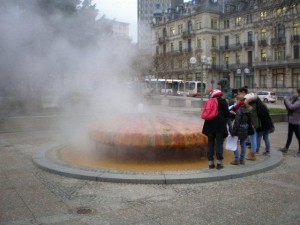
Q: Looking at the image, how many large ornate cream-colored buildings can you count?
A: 1